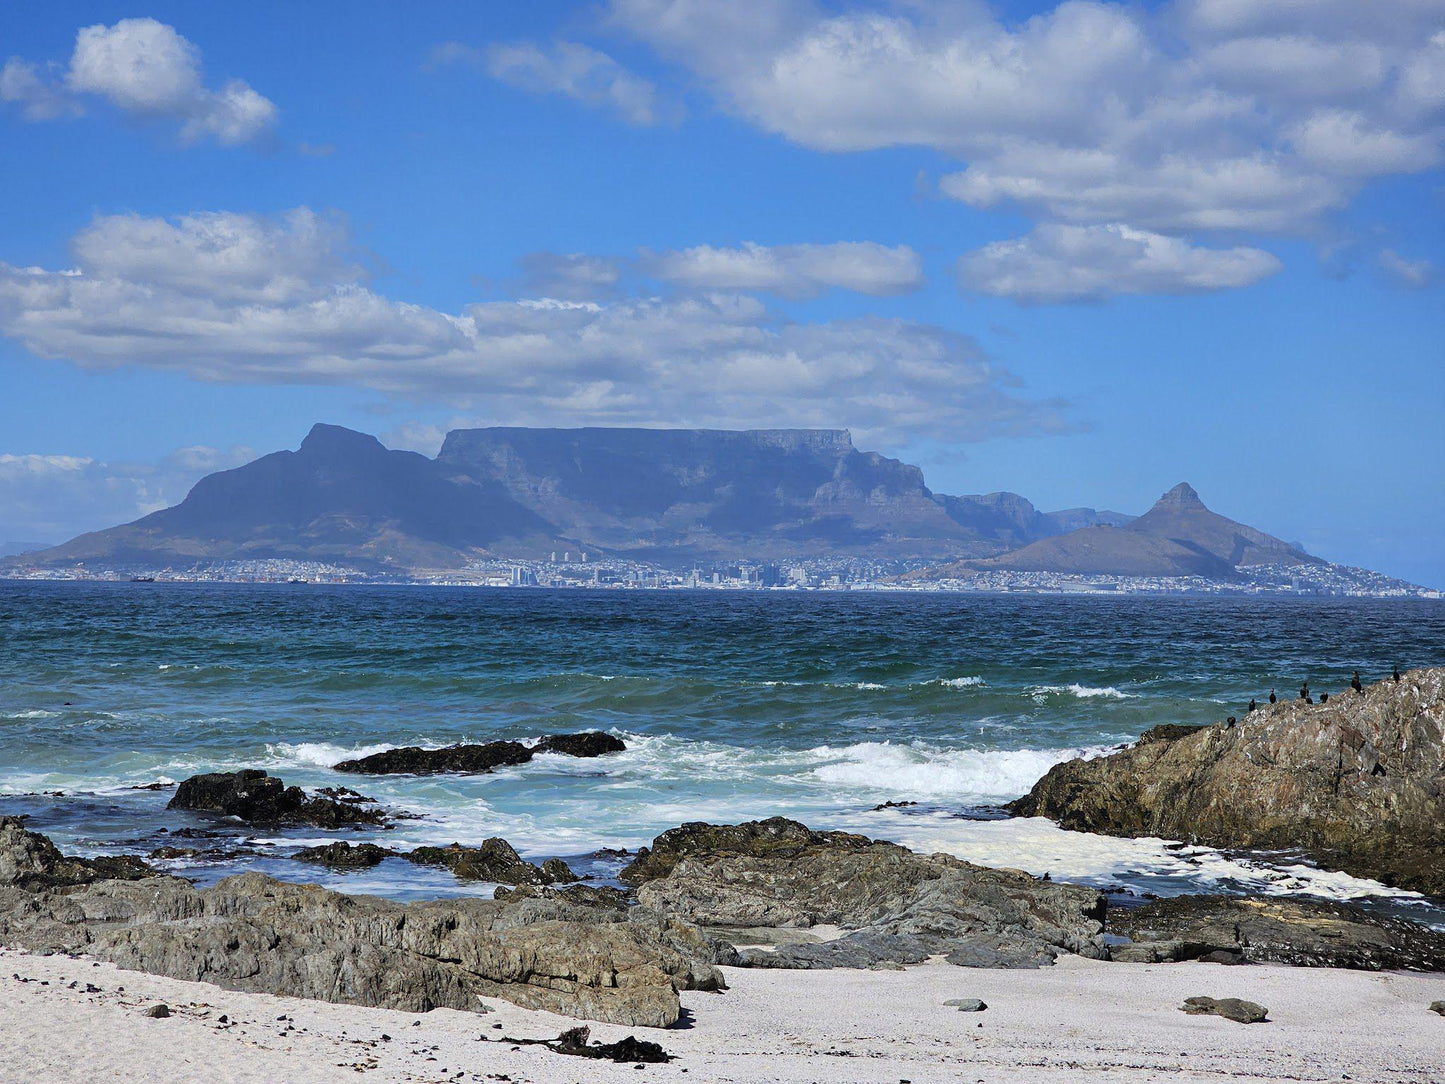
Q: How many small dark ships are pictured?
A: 2